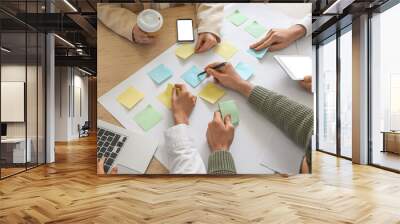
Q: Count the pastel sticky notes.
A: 13